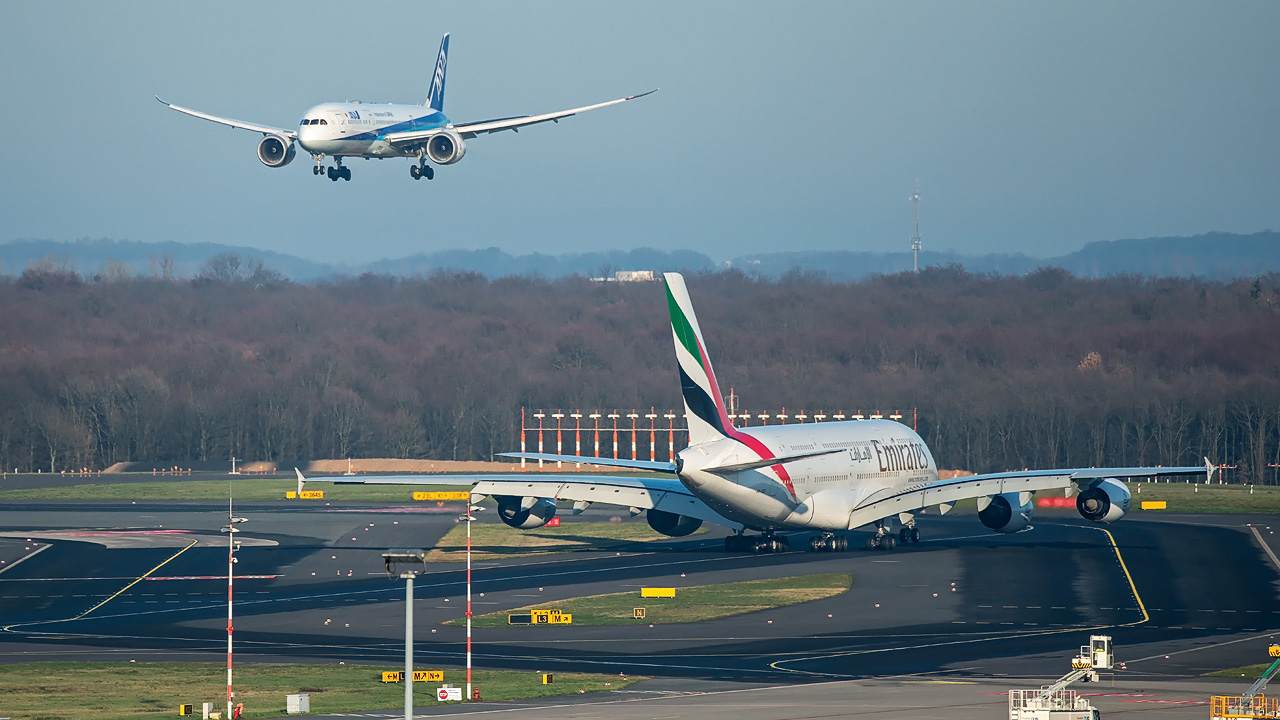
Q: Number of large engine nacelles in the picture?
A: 6